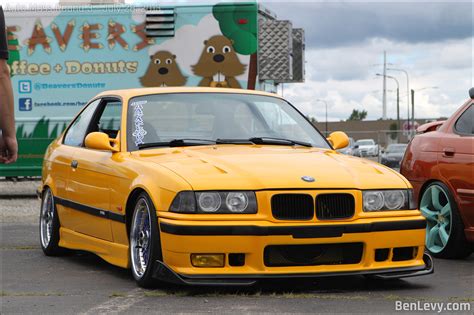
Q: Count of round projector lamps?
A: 4